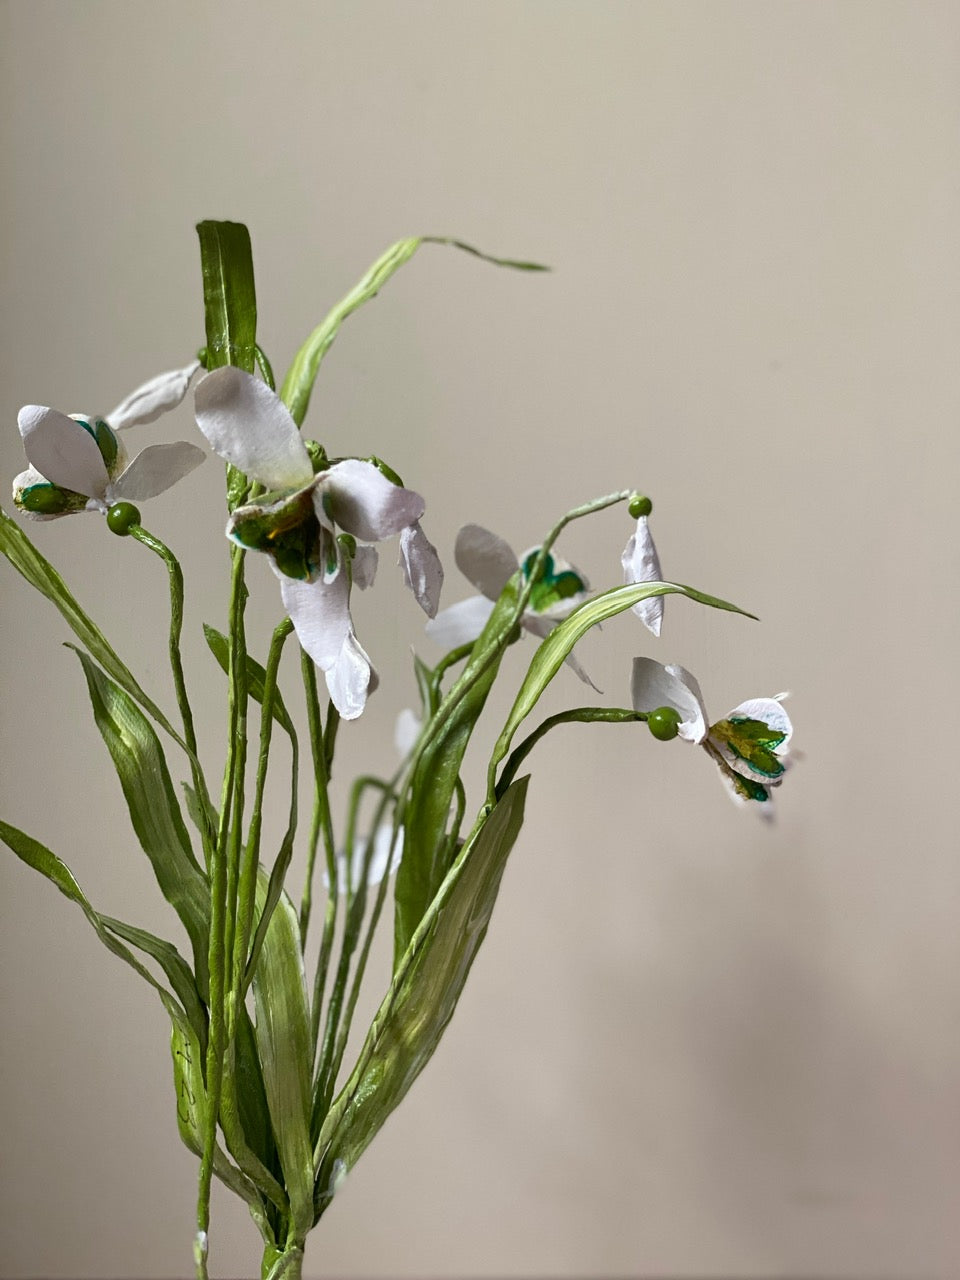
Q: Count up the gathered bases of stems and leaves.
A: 1